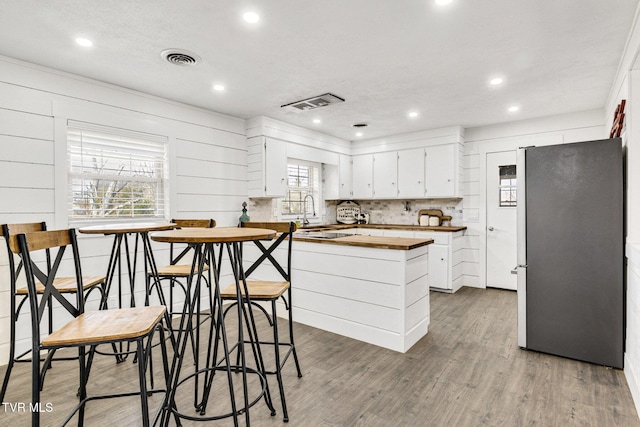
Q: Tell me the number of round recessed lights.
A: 9